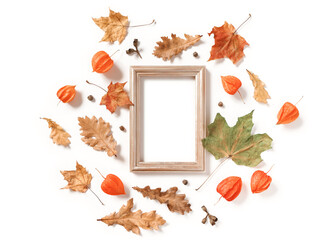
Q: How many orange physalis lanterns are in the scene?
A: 7